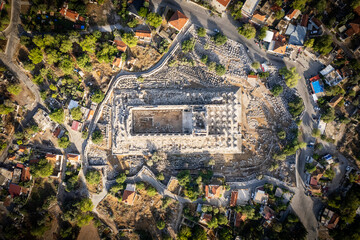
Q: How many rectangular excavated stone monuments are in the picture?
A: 1